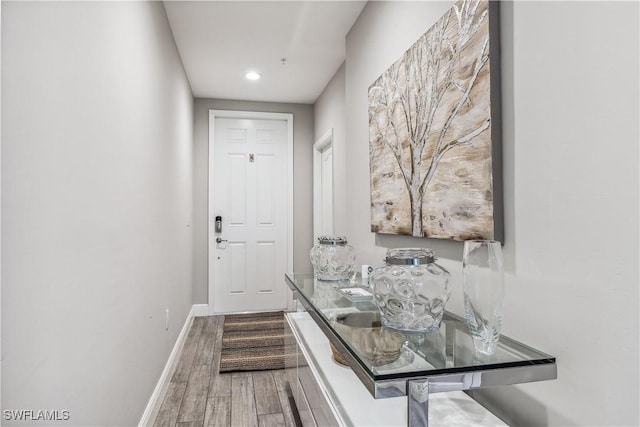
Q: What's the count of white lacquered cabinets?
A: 1